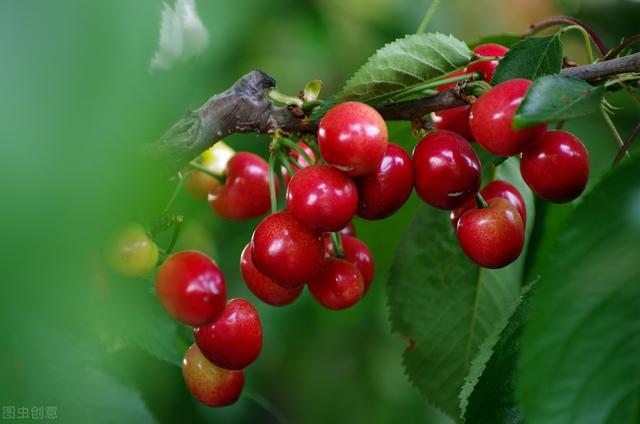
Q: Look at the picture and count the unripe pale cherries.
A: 2